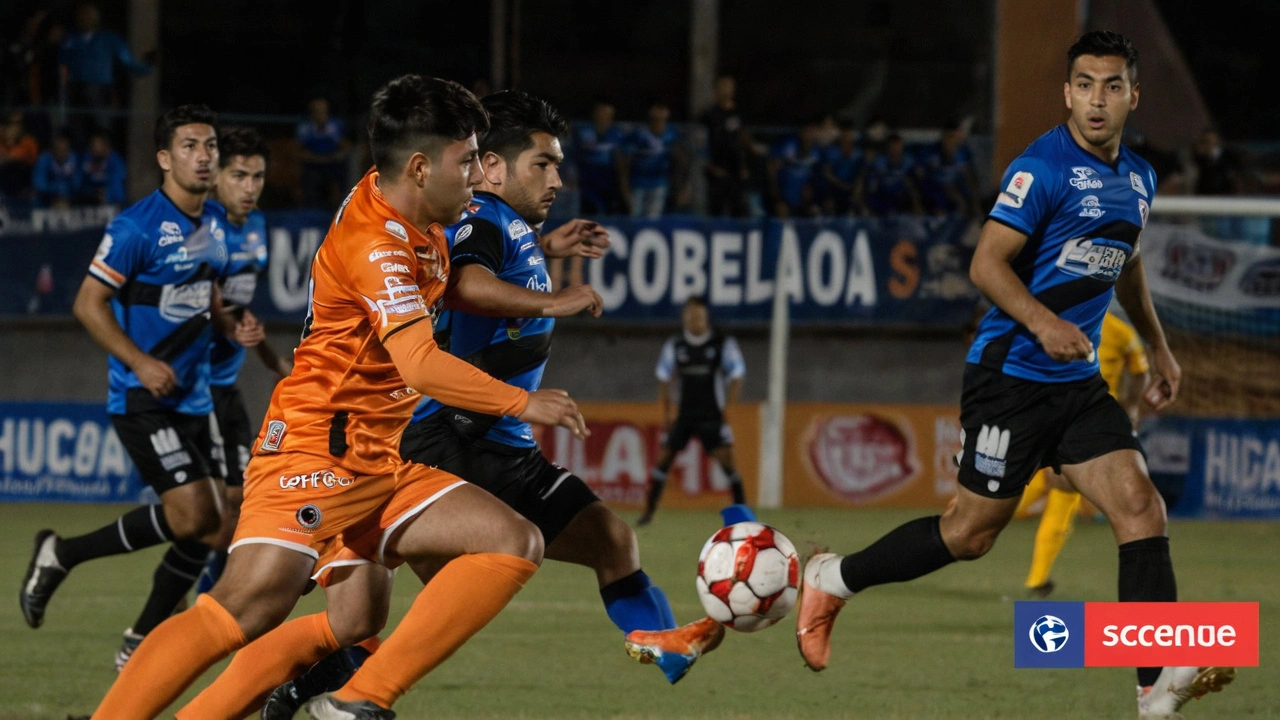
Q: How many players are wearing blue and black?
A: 4